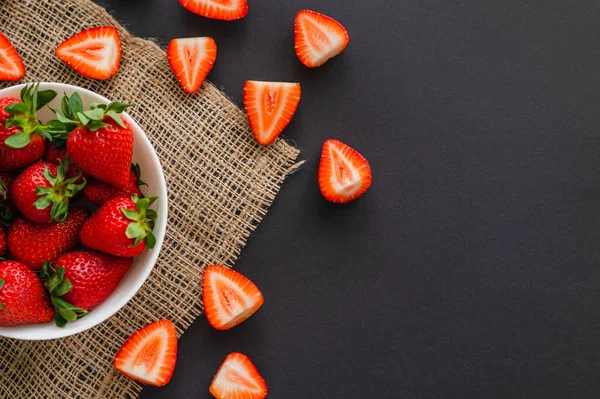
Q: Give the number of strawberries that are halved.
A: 10